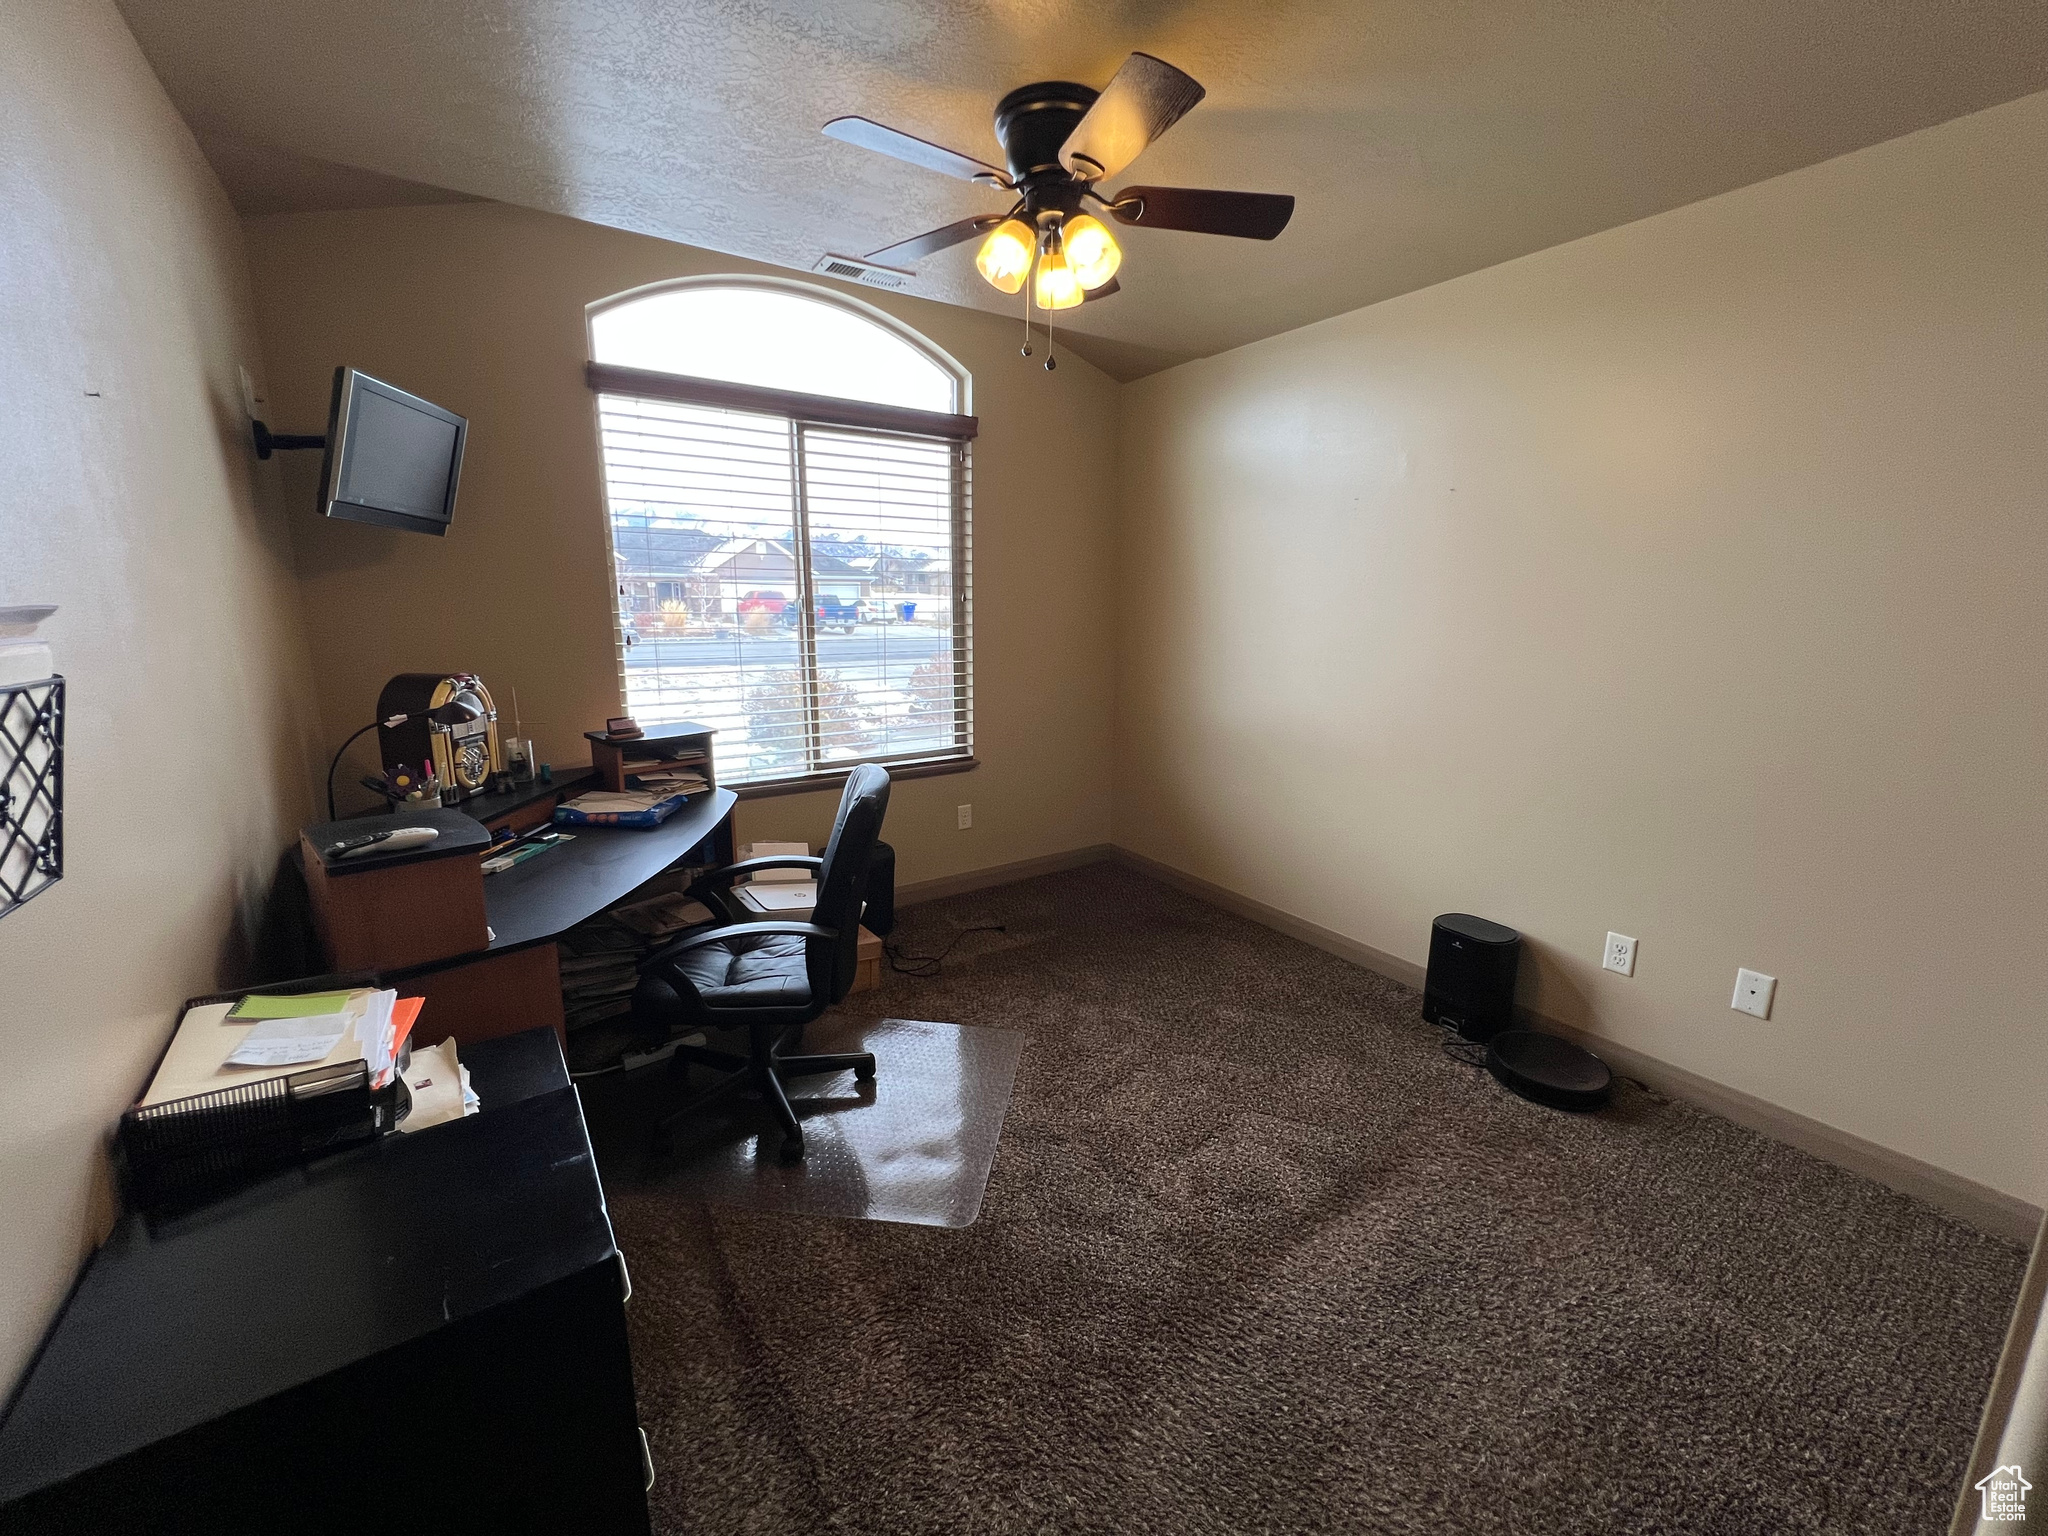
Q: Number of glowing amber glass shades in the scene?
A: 3